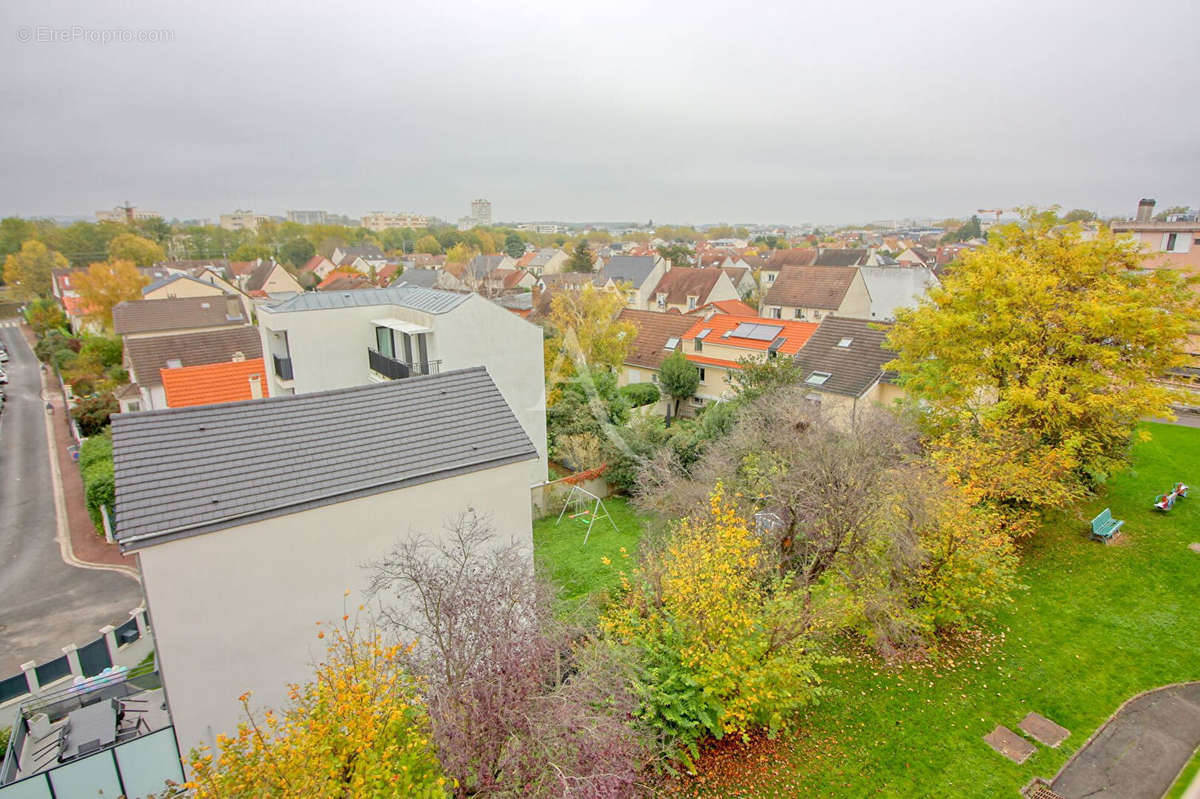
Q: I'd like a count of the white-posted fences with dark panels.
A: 1